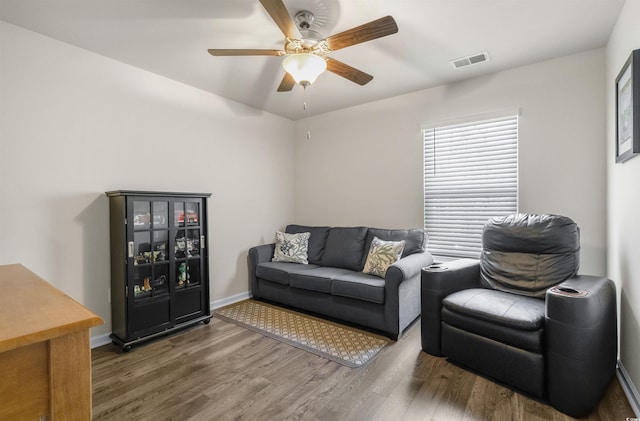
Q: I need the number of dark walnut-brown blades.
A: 5